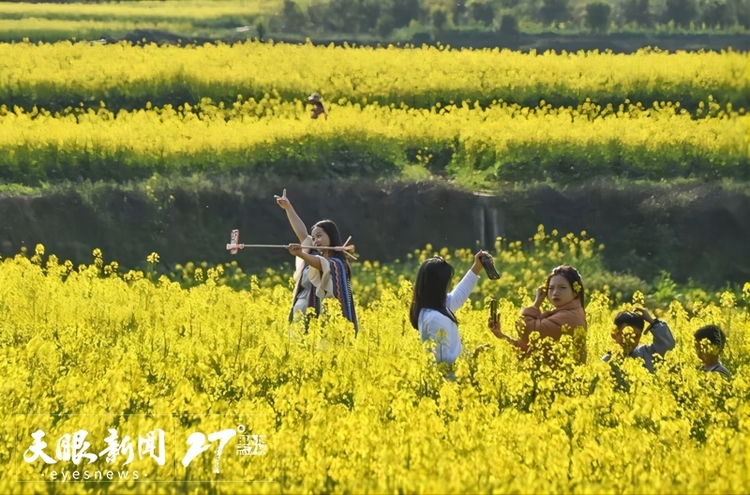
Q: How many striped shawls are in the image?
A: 1